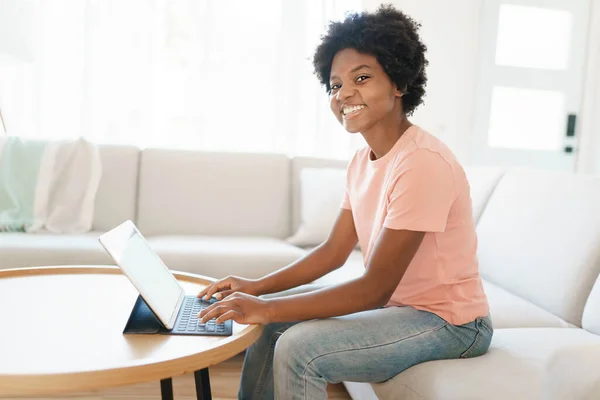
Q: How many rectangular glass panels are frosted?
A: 2